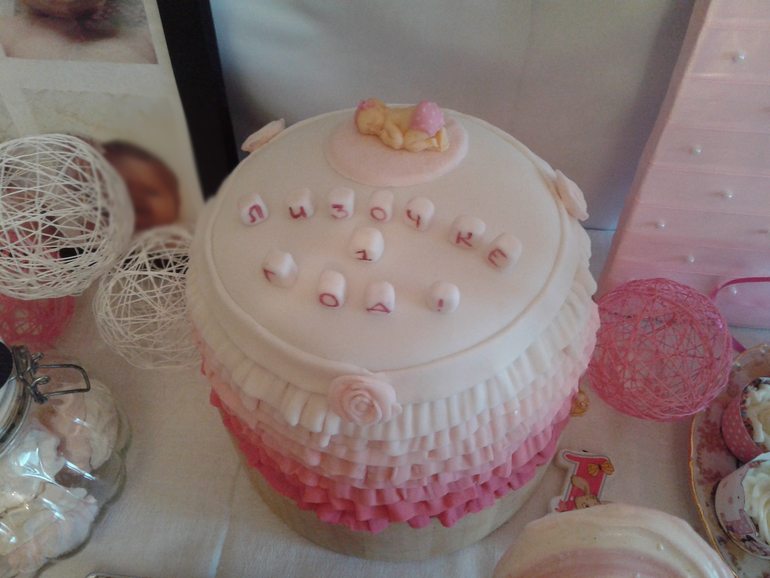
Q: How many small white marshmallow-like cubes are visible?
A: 12